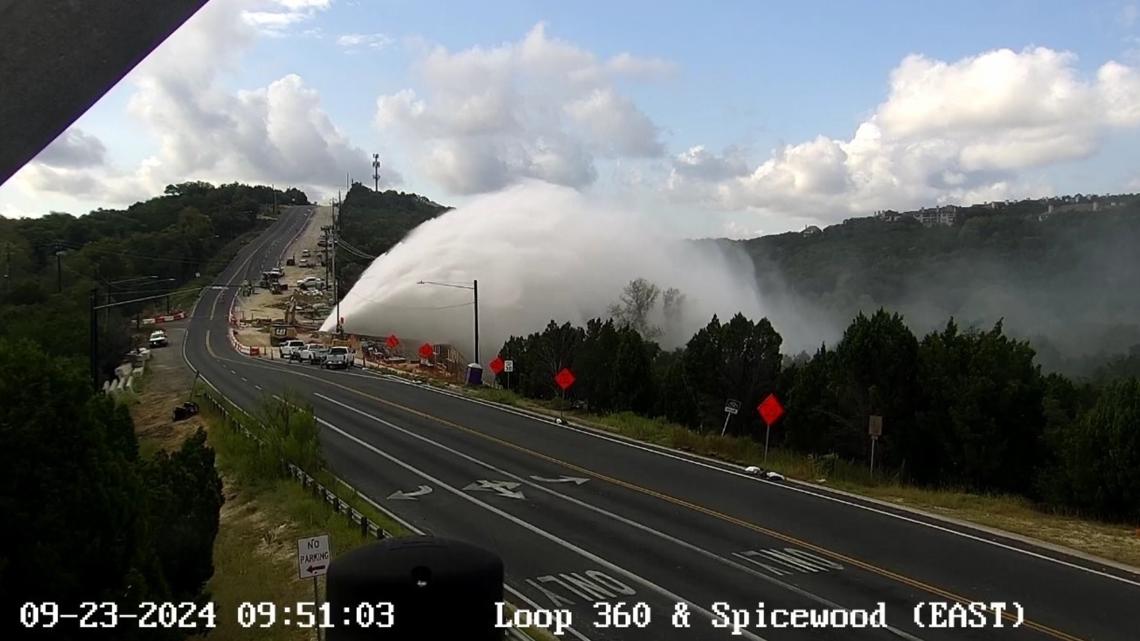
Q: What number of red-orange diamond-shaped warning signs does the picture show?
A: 5